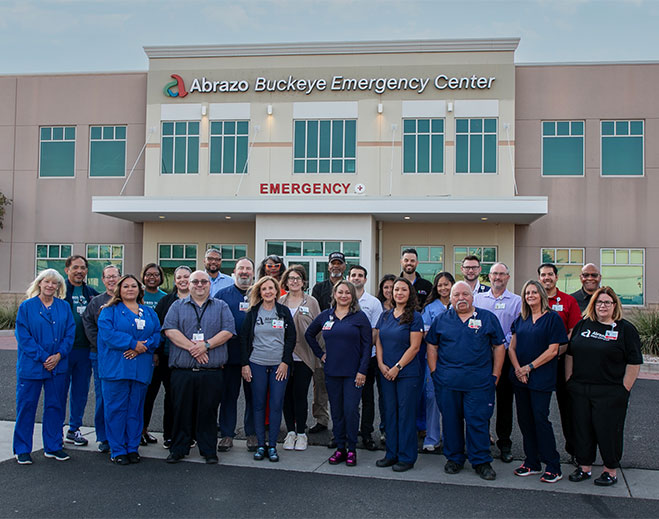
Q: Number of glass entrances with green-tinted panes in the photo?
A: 1